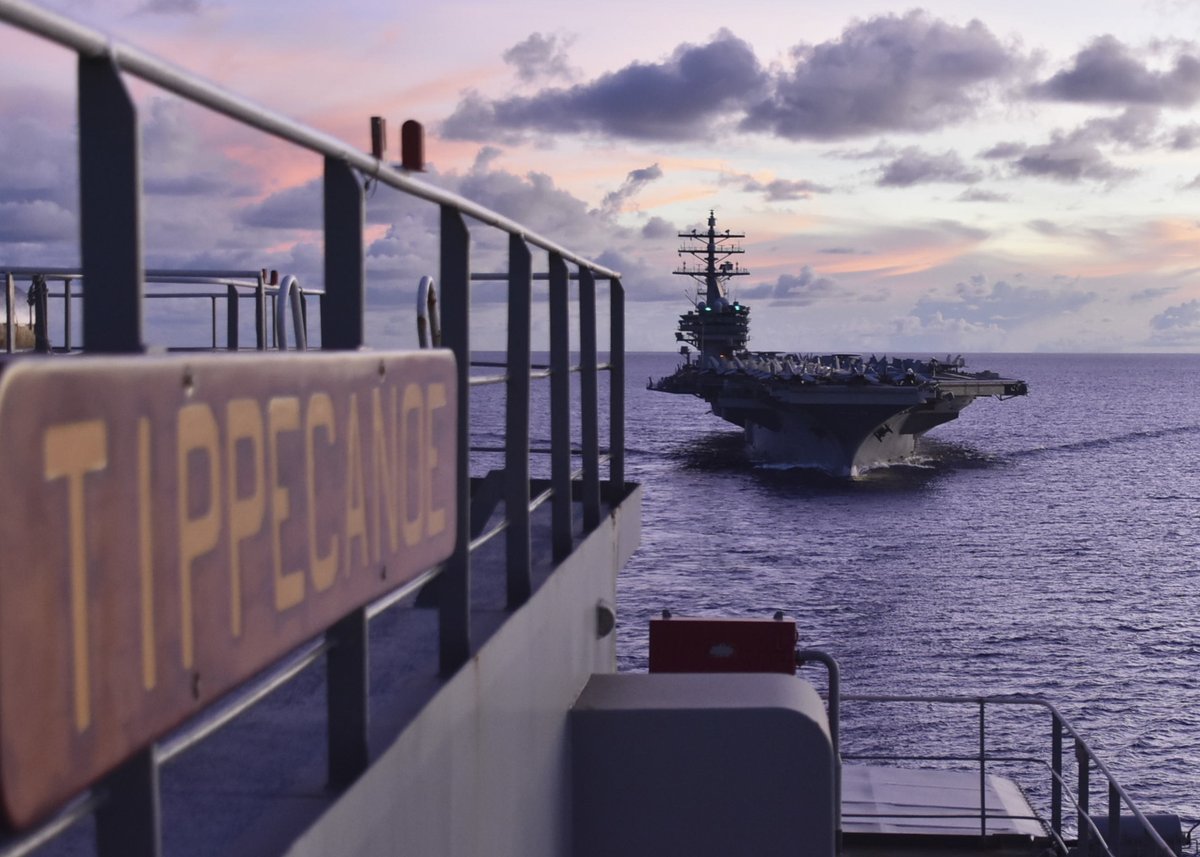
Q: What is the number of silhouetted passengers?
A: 0